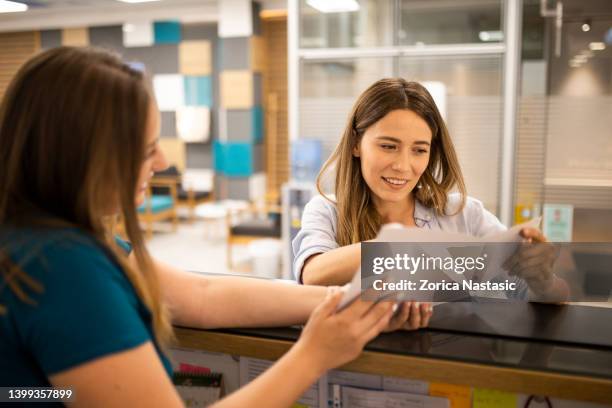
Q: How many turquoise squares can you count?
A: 4